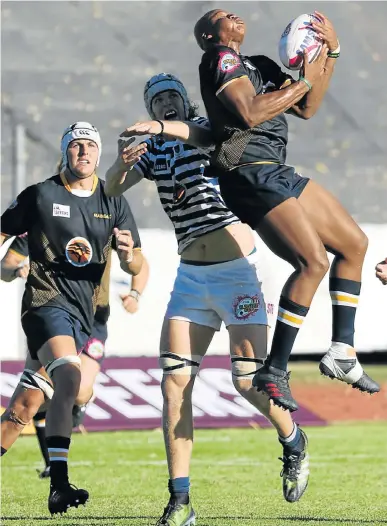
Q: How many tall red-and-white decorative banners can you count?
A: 0